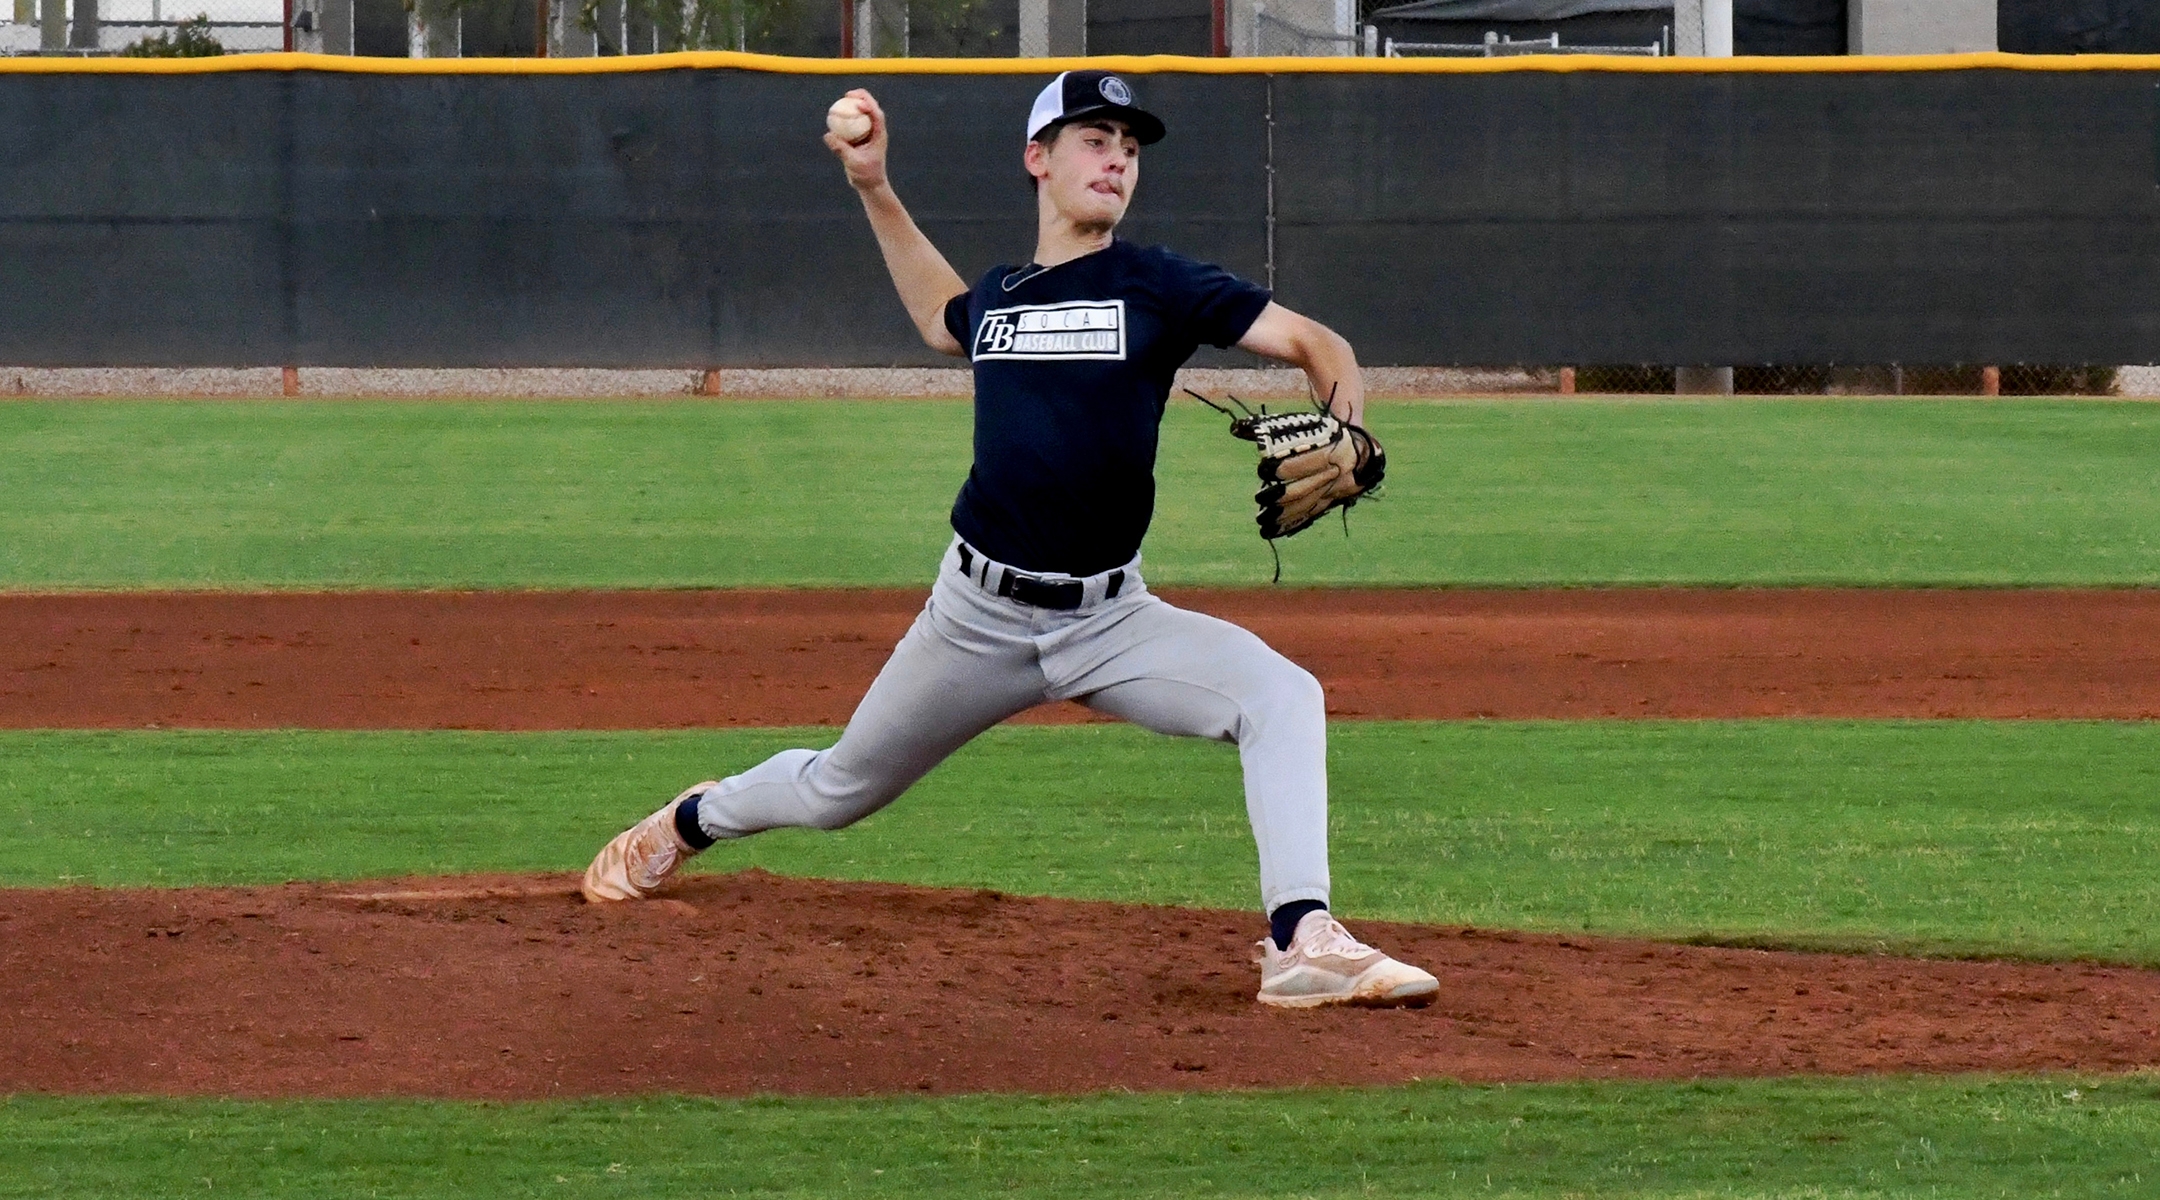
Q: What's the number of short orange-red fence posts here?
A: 4